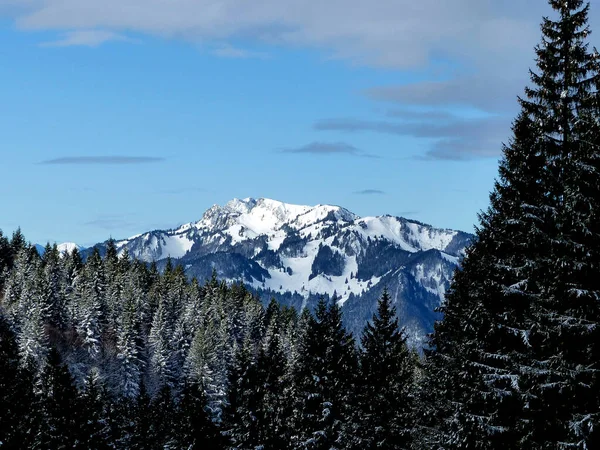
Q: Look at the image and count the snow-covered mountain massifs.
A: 1